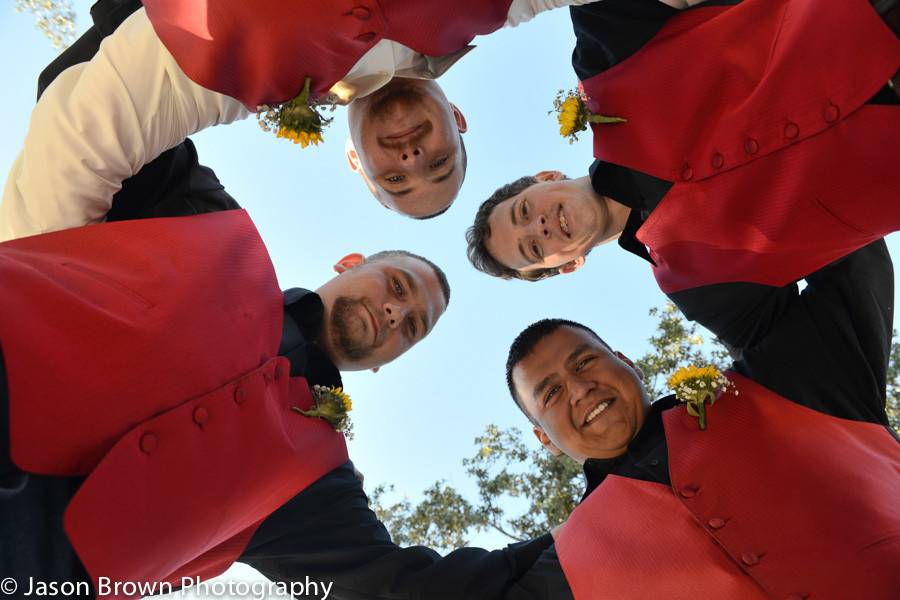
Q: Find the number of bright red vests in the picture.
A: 4